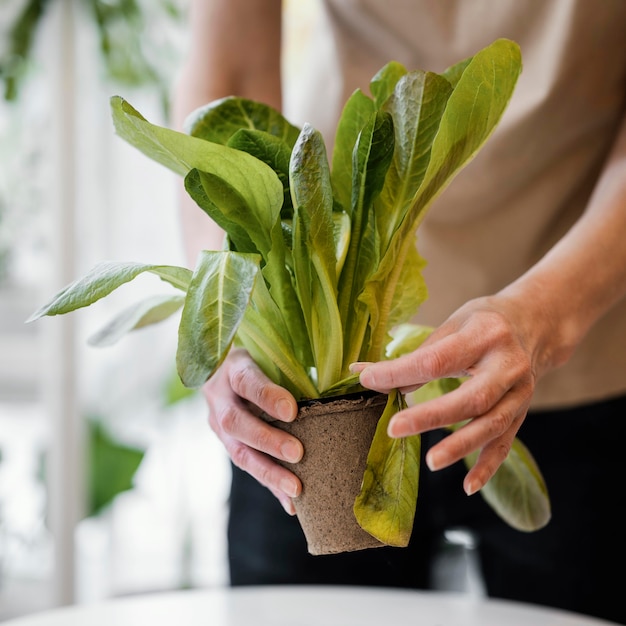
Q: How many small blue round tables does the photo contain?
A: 0